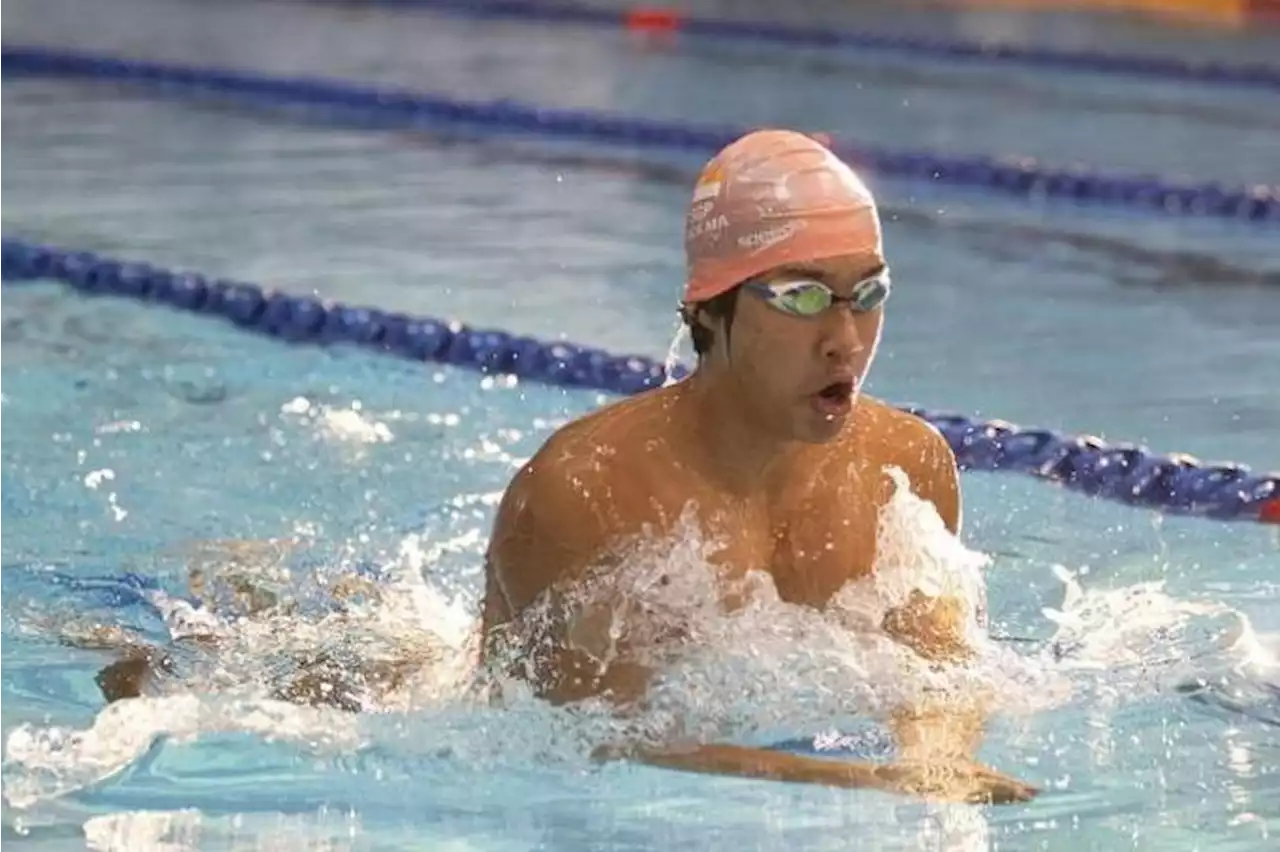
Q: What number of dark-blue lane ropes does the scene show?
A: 3